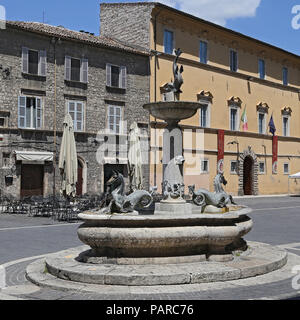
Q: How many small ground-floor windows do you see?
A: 4